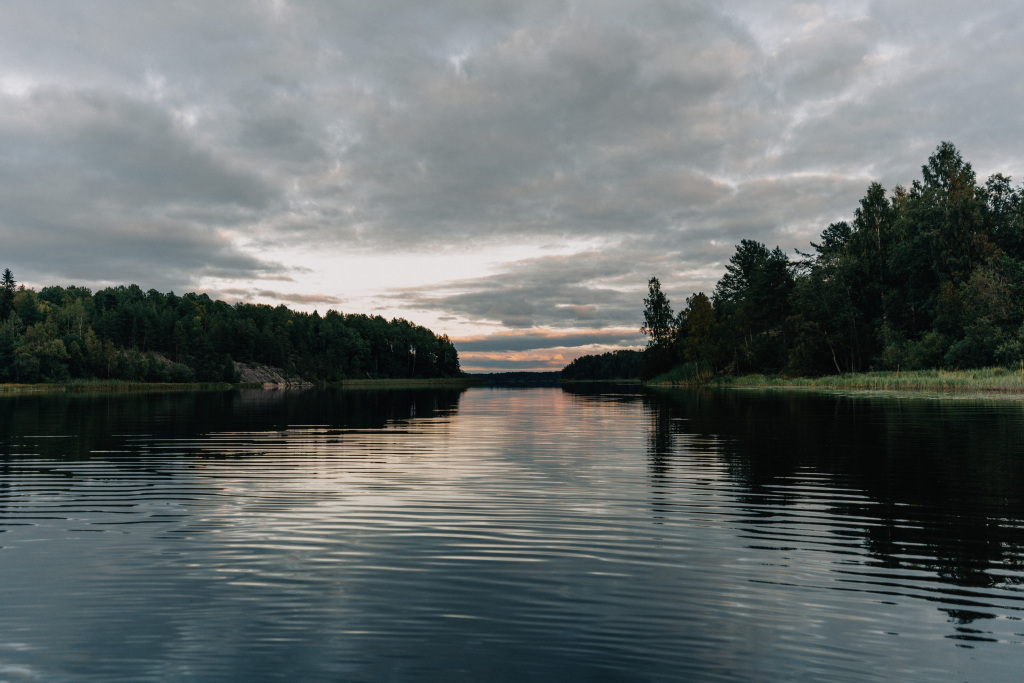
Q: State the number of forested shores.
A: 2